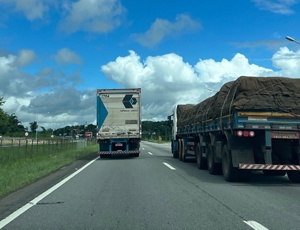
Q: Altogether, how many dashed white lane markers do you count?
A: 4